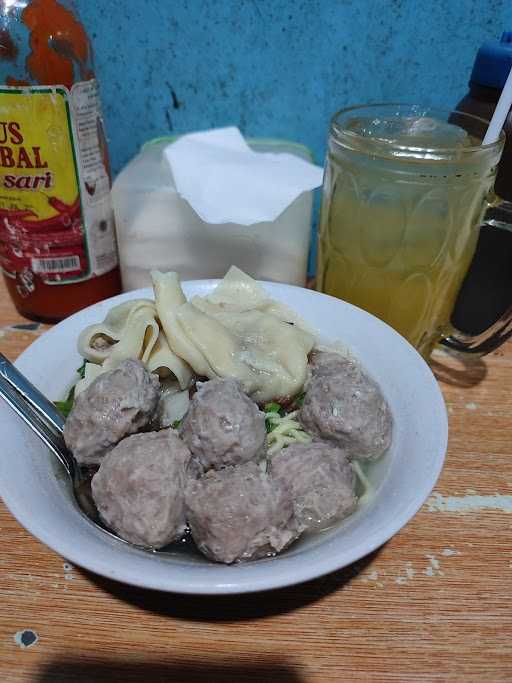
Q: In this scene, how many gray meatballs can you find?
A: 6